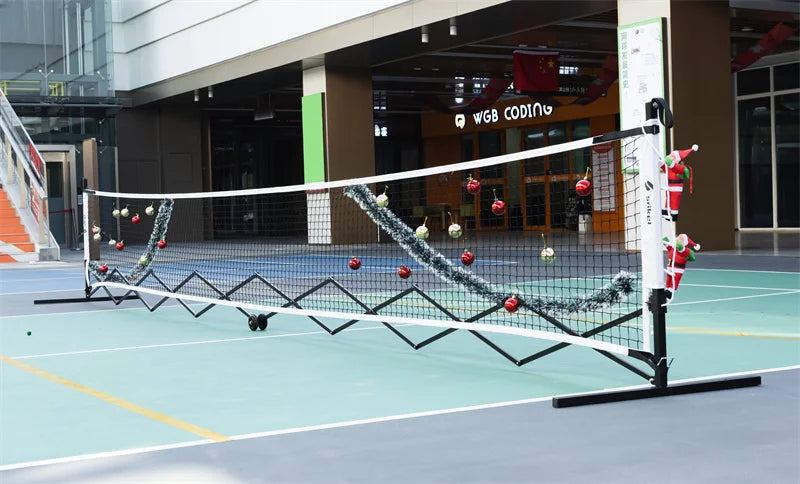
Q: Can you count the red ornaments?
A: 11